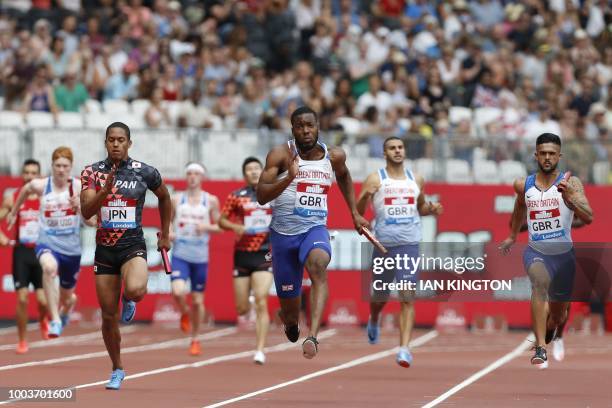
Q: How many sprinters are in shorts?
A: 8